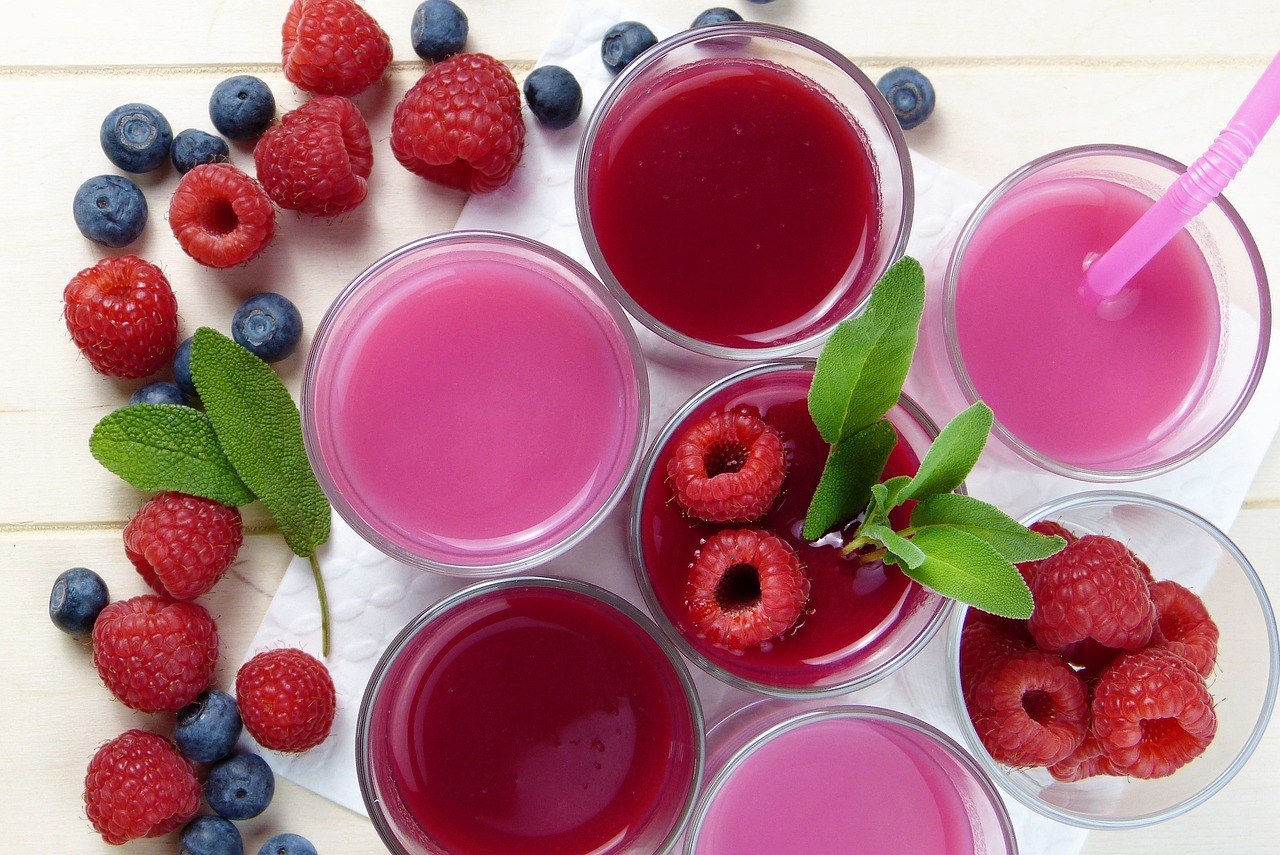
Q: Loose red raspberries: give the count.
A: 9